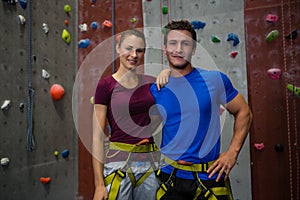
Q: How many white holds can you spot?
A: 6